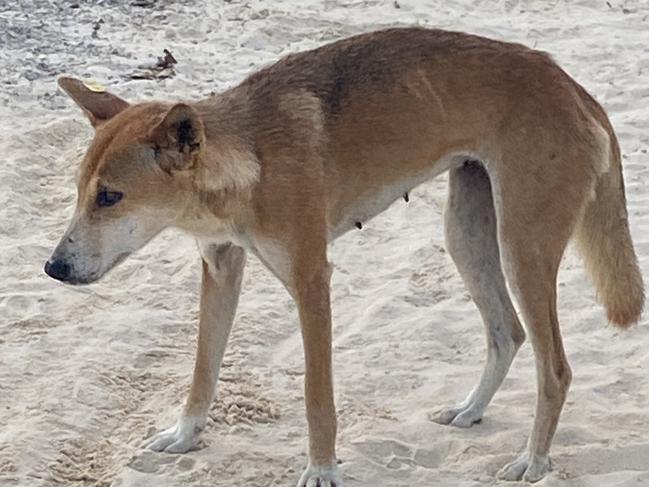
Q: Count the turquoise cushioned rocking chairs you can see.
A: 0